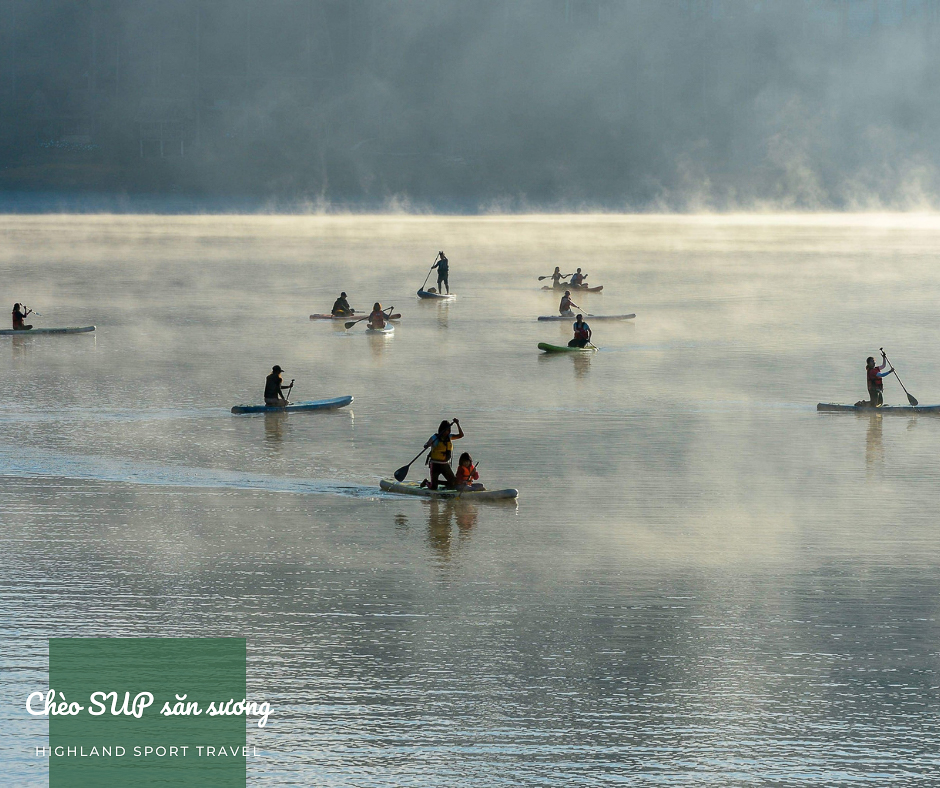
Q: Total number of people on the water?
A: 12